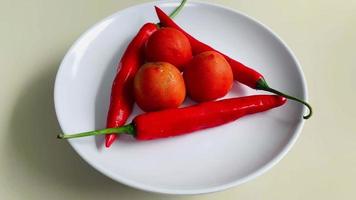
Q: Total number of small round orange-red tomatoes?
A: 3